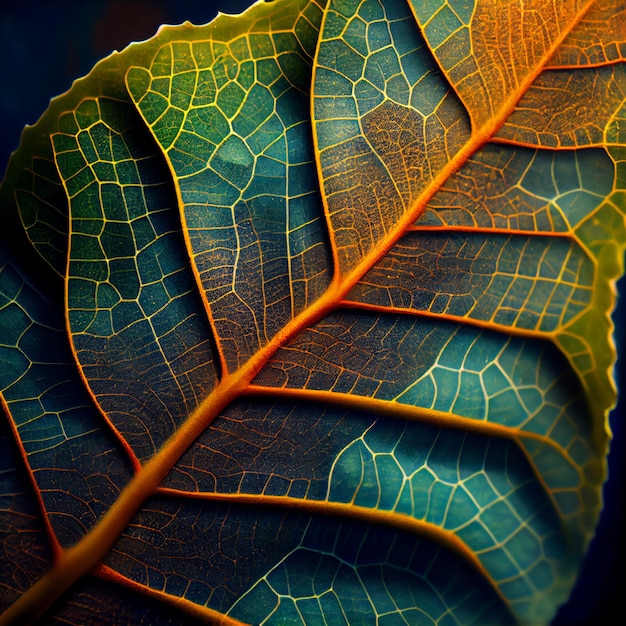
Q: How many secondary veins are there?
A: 12